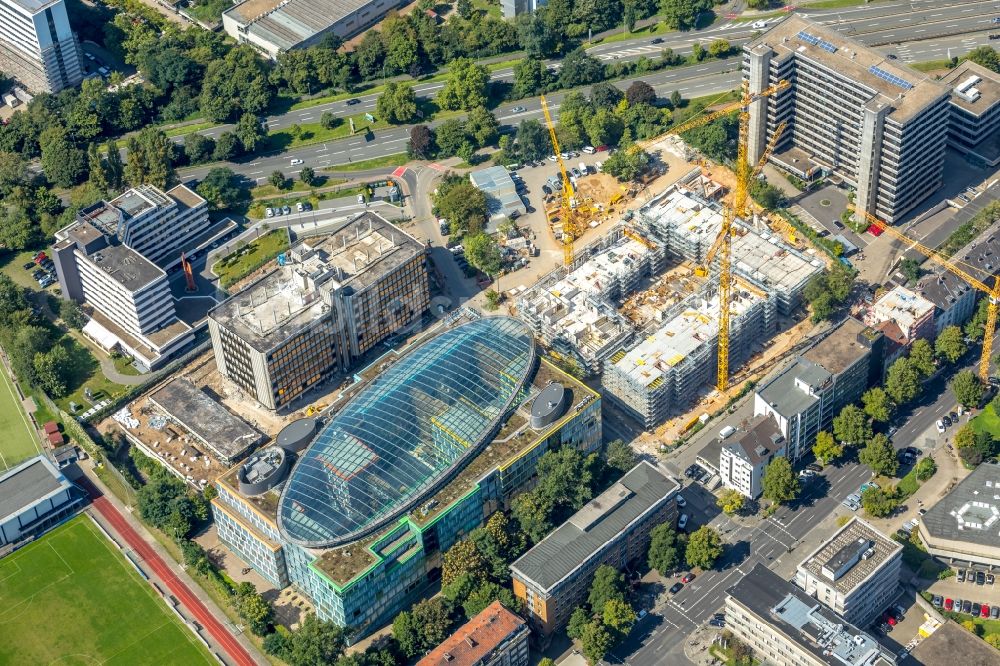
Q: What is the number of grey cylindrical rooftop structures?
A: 3